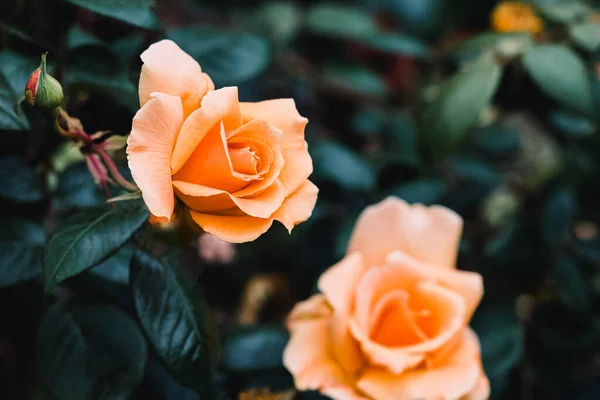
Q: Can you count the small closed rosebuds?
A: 1